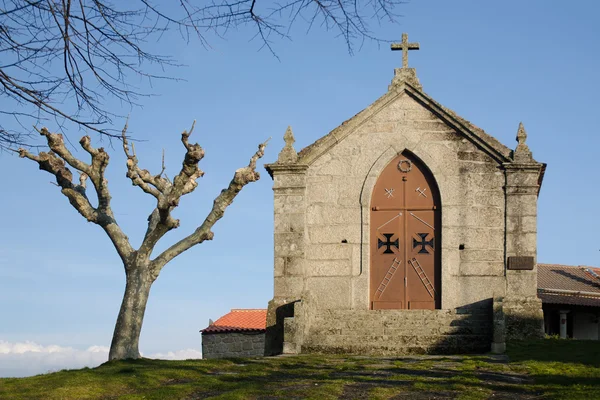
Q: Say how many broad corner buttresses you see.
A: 2